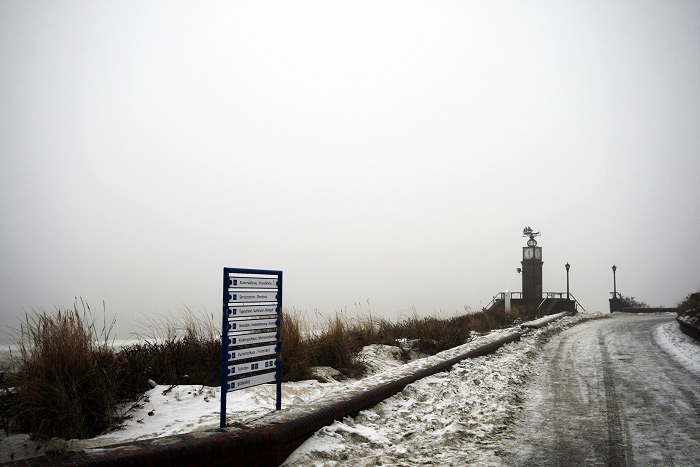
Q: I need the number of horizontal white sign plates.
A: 8